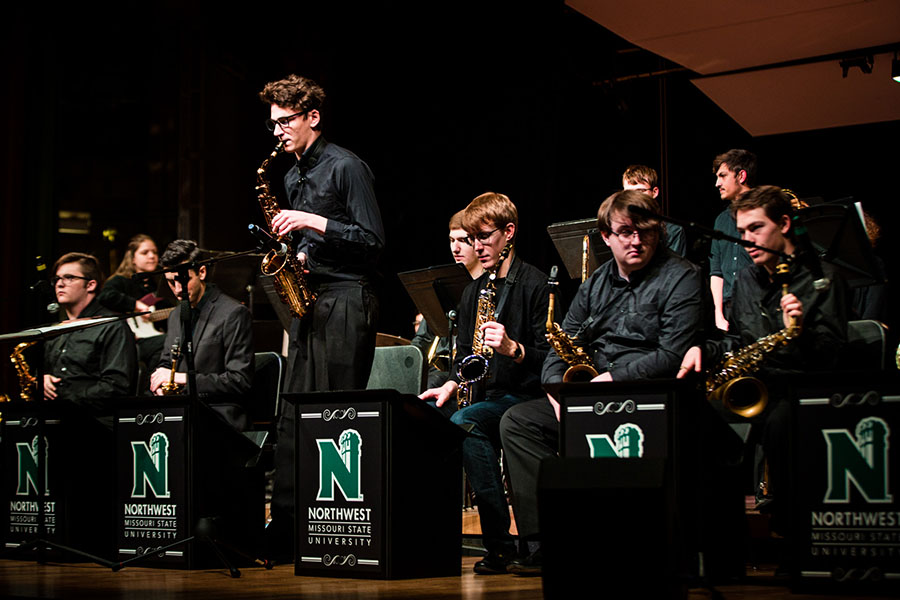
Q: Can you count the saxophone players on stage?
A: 6